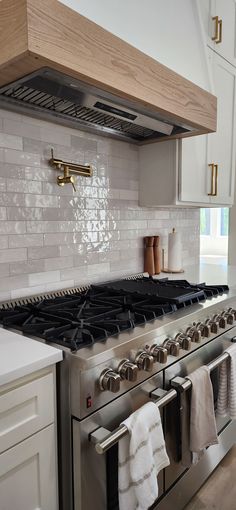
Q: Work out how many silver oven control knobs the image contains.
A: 12